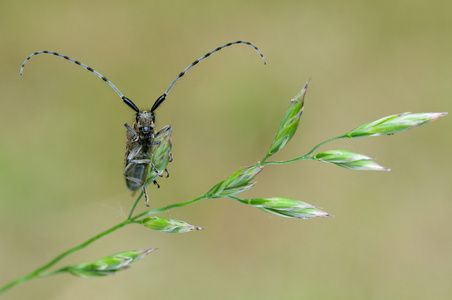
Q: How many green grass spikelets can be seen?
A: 8